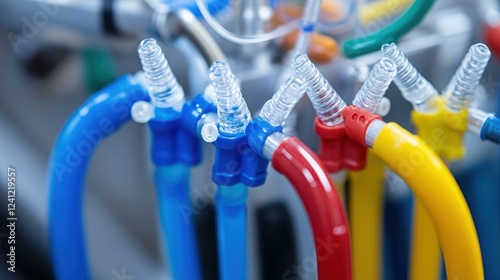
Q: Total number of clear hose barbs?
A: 7